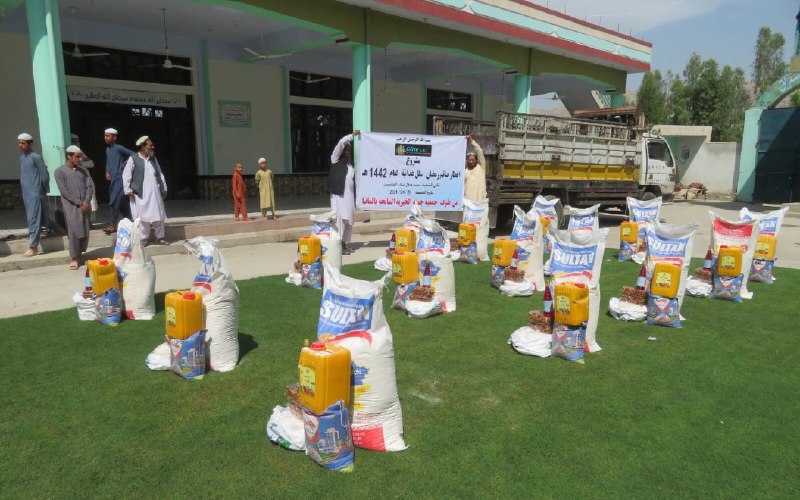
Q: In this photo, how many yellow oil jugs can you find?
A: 14